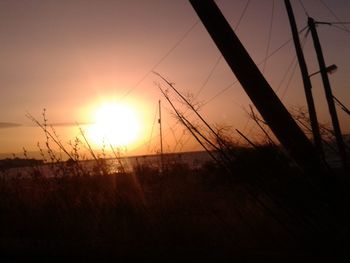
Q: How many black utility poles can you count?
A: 3